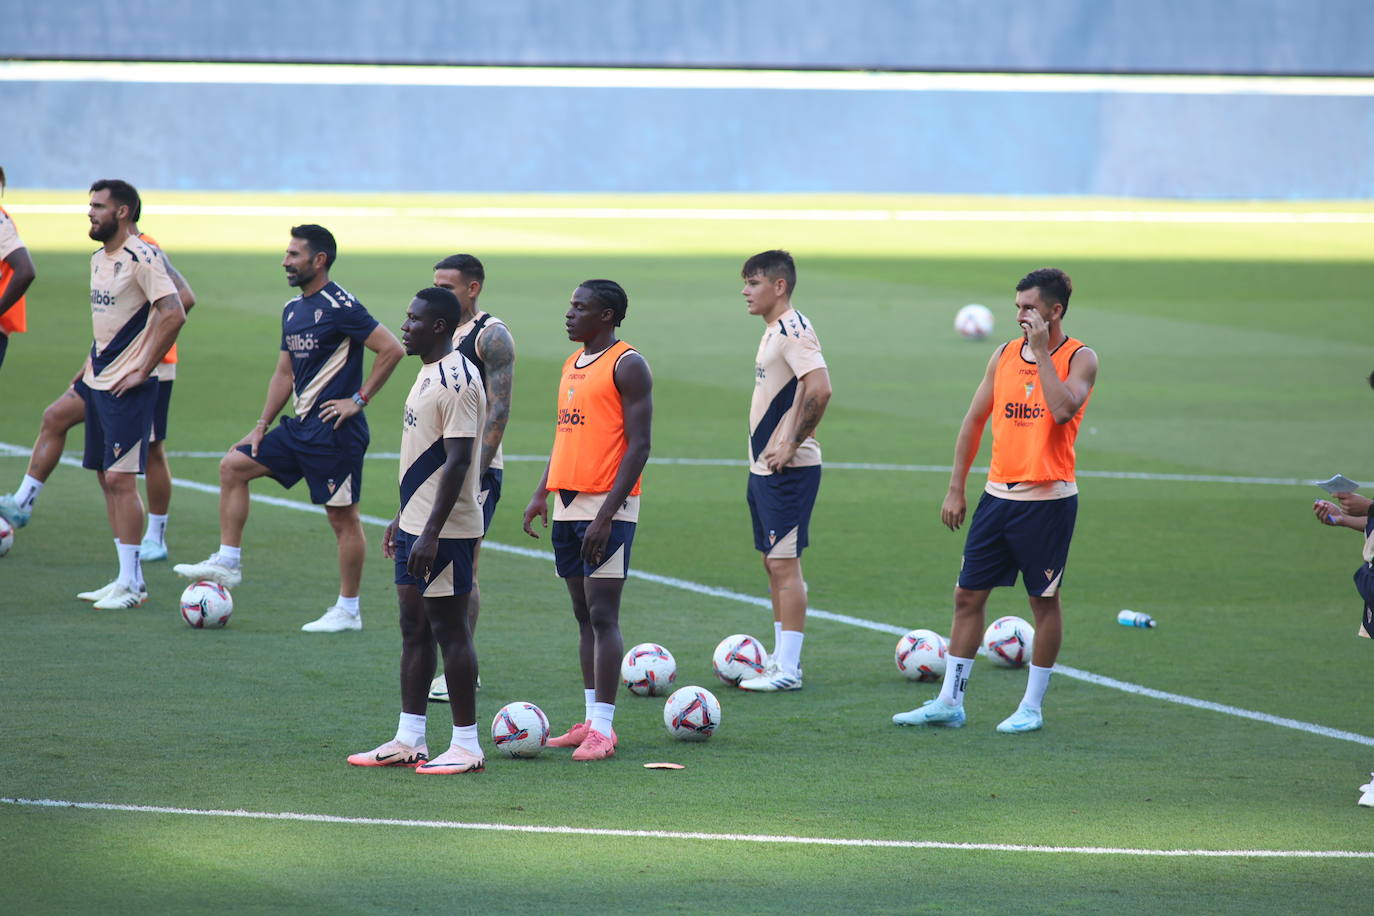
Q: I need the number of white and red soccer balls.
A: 9